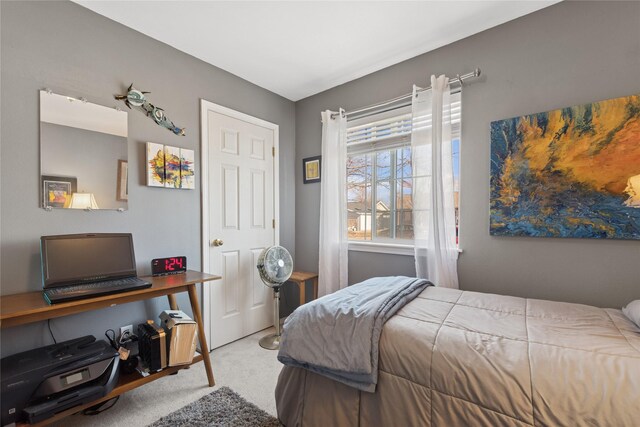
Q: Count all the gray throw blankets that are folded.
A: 1